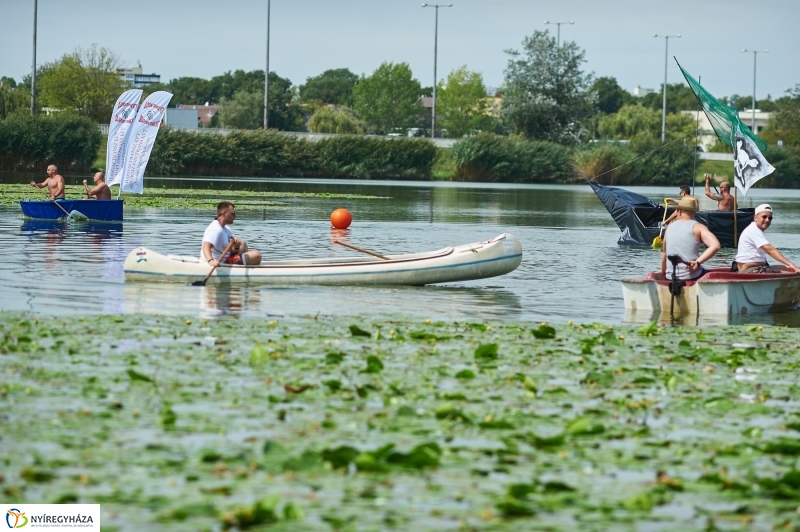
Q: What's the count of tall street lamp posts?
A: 6